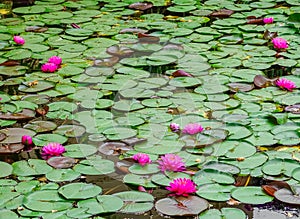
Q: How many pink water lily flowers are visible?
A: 13